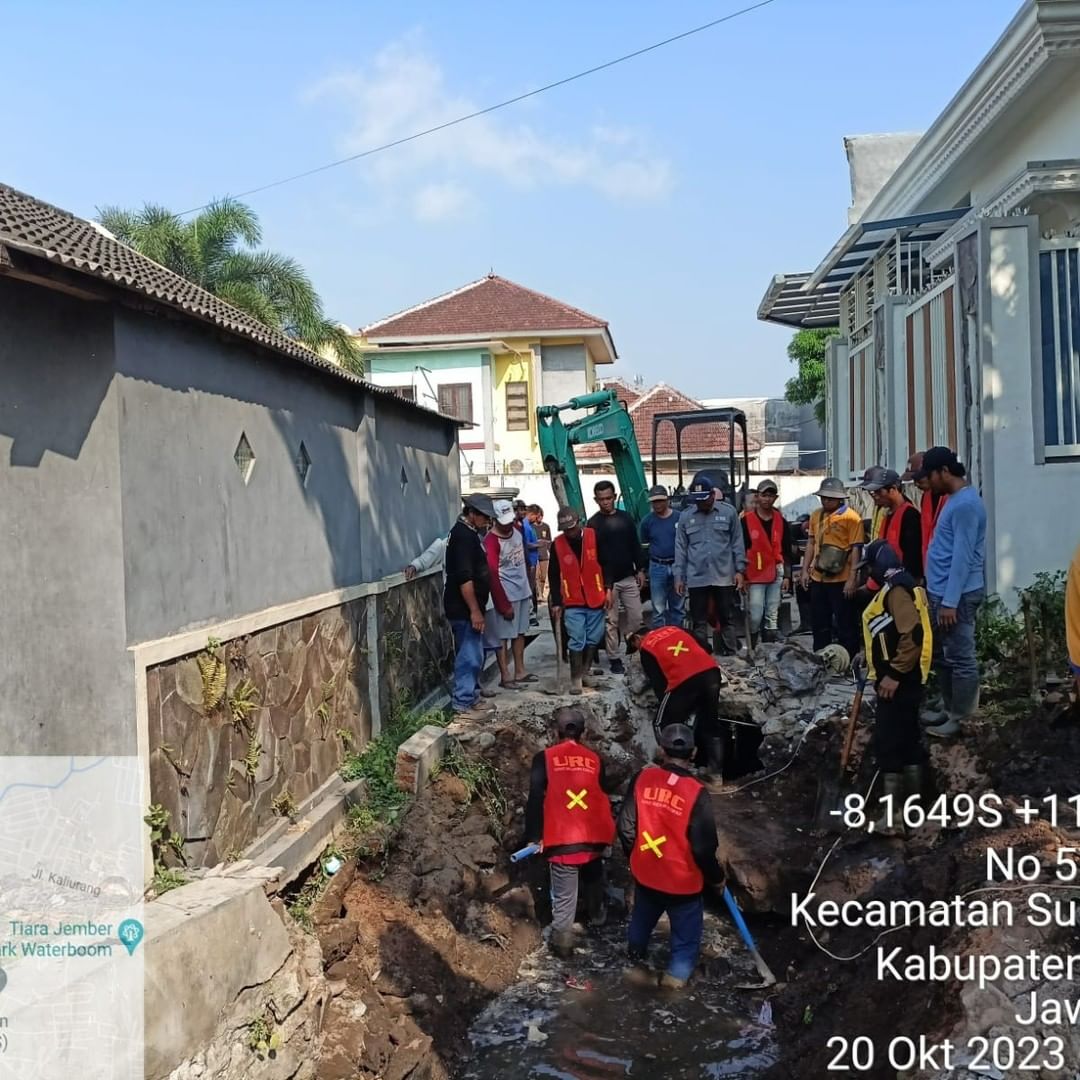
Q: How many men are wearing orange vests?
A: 7